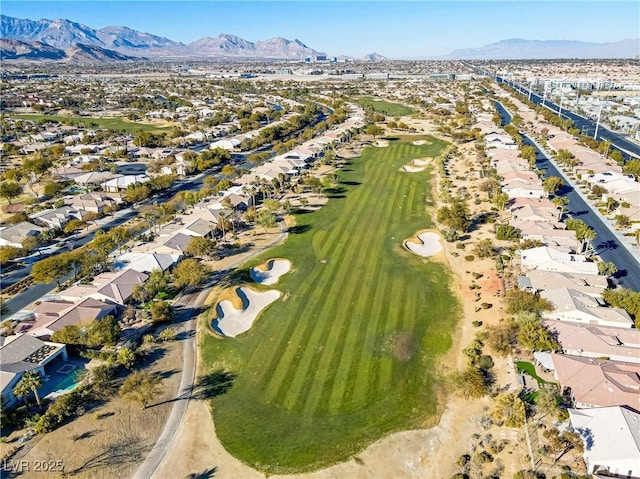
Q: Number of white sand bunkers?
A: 7